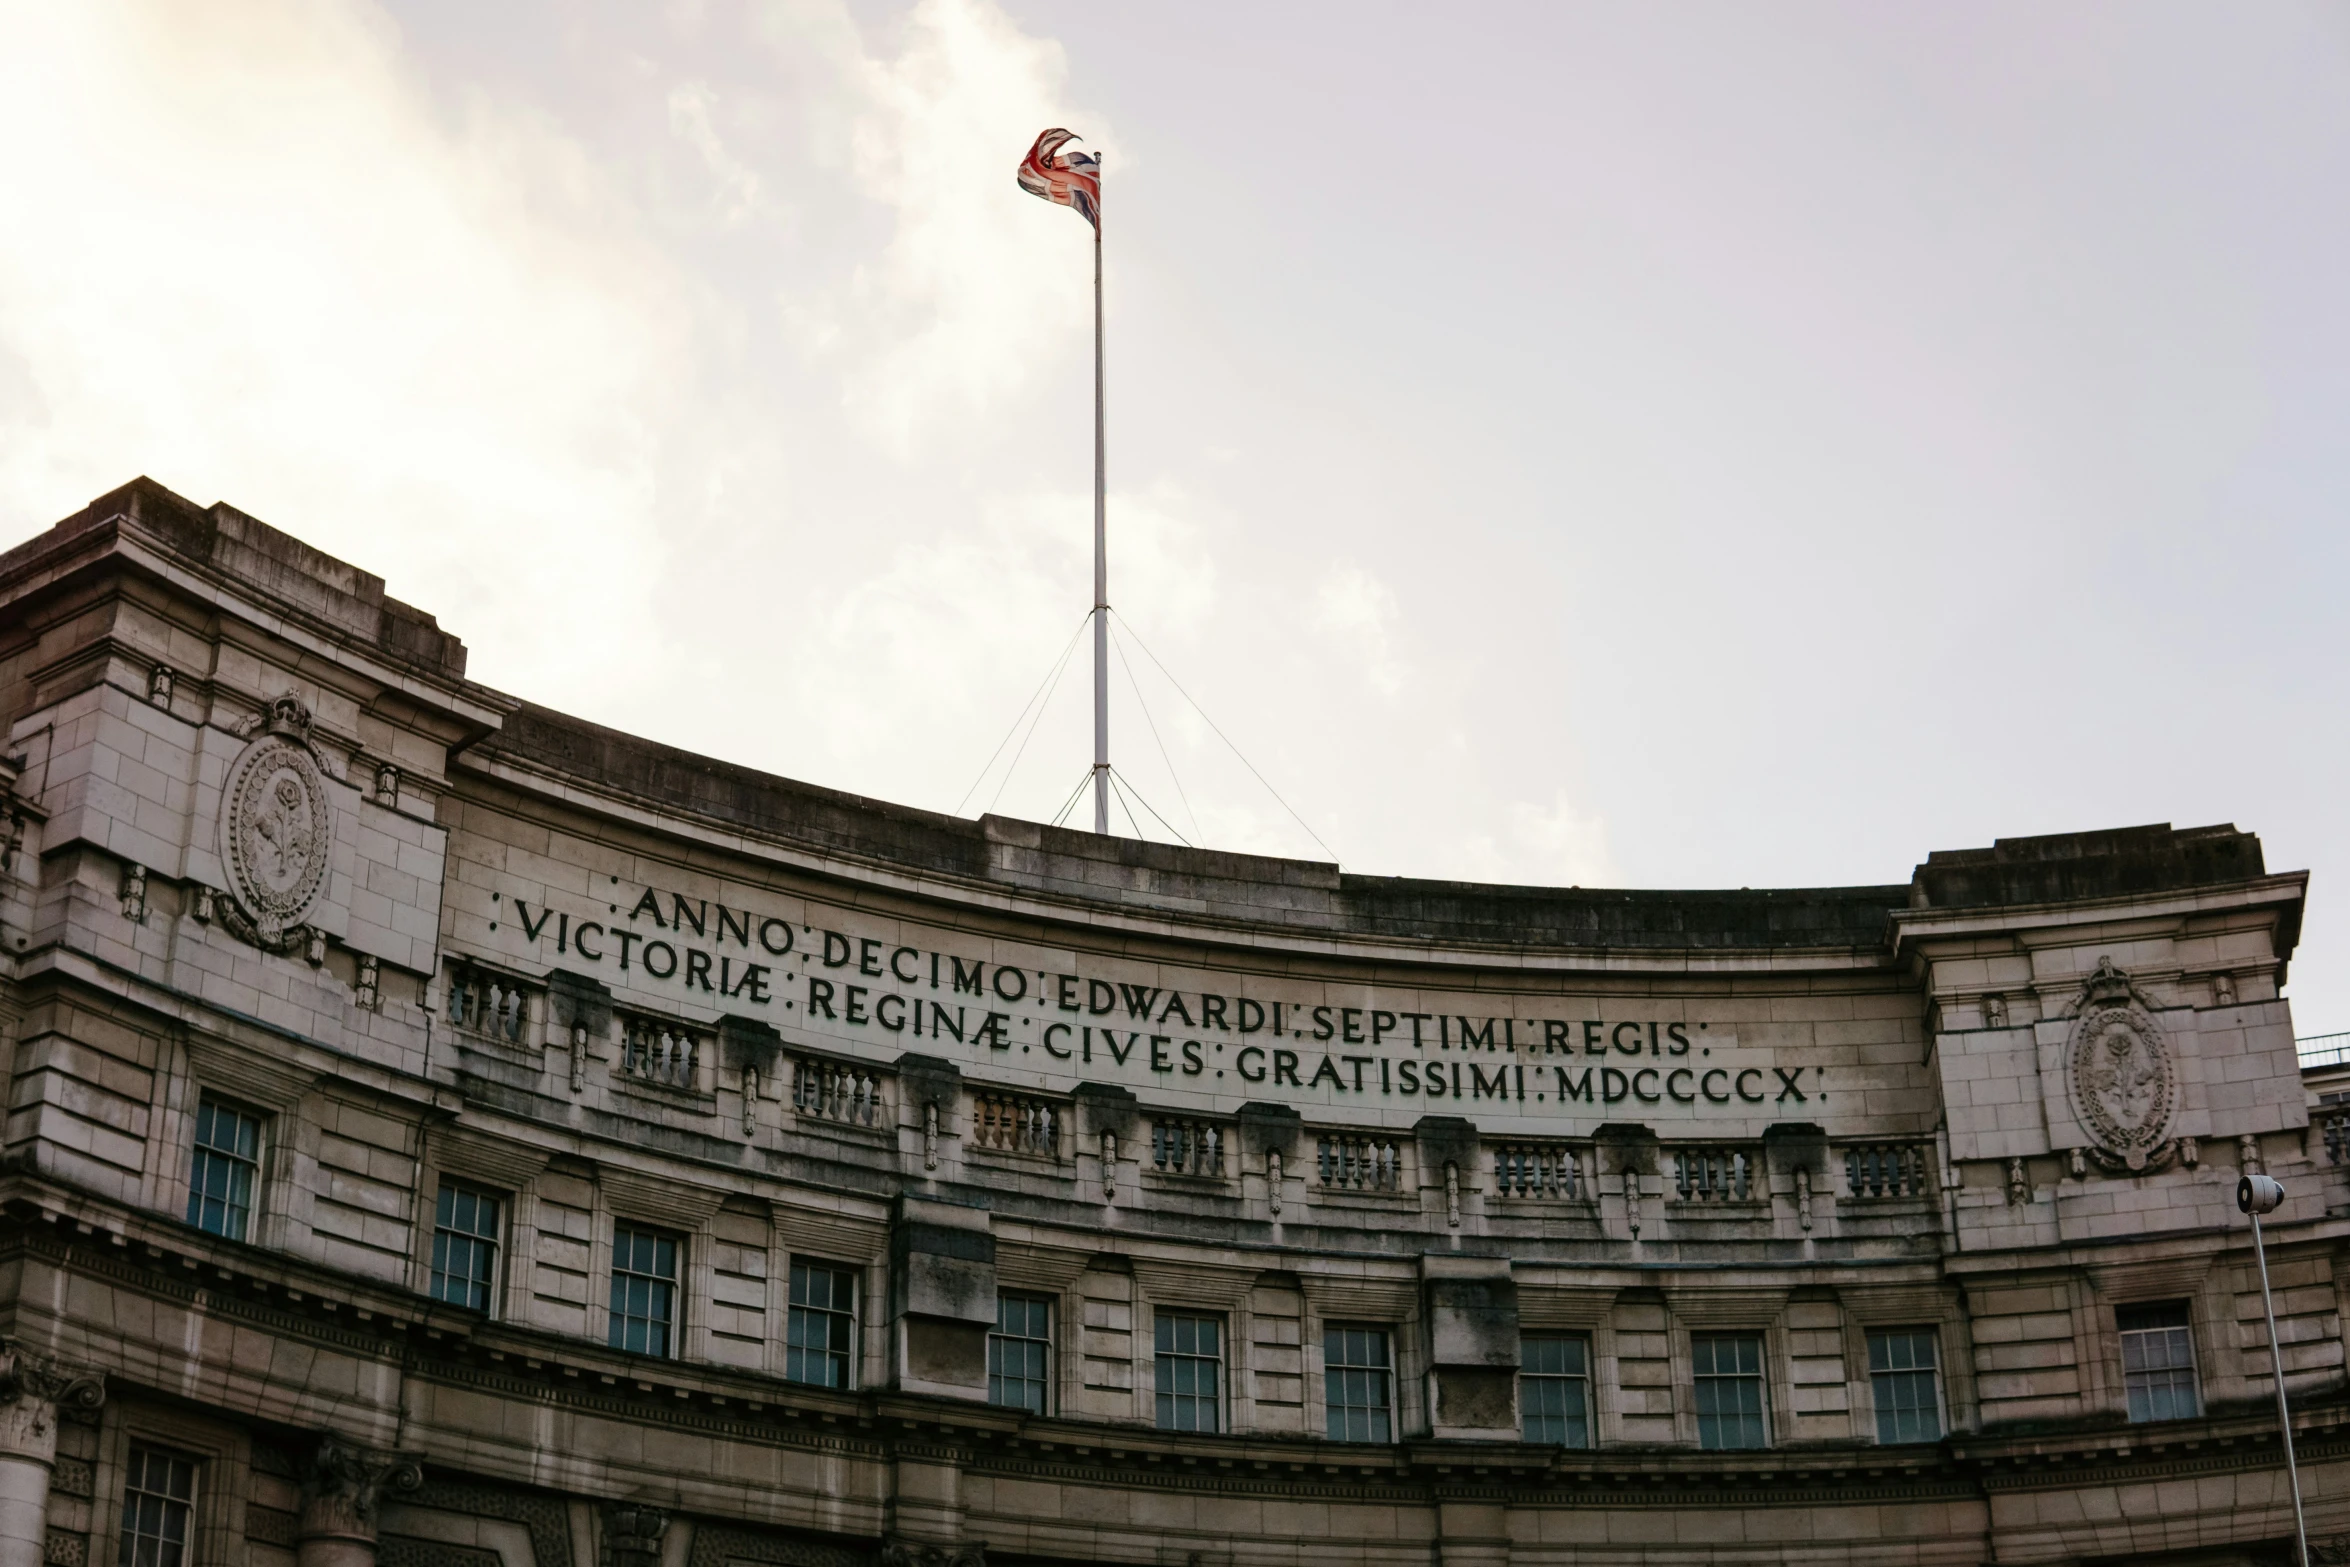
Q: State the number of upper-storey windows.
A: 11